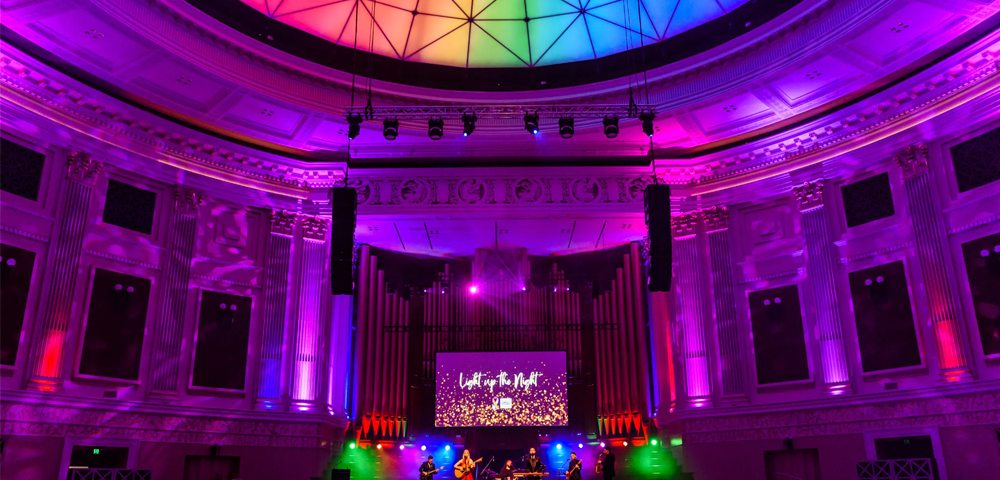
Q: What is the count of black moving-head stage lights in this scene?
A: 8